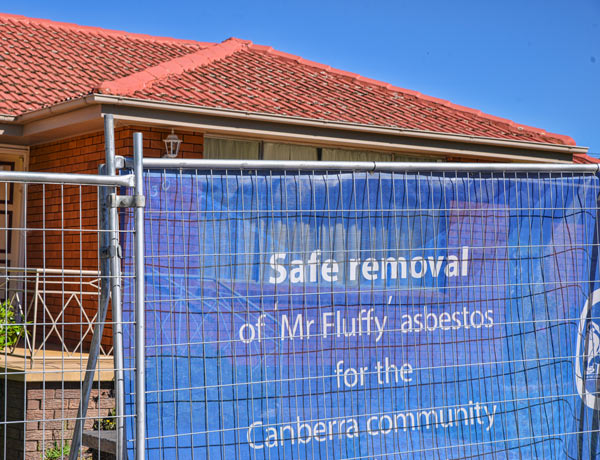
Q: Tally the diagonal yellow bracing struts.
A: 0